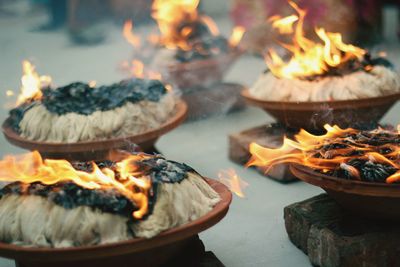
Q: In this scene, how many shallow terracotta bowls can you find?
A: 5